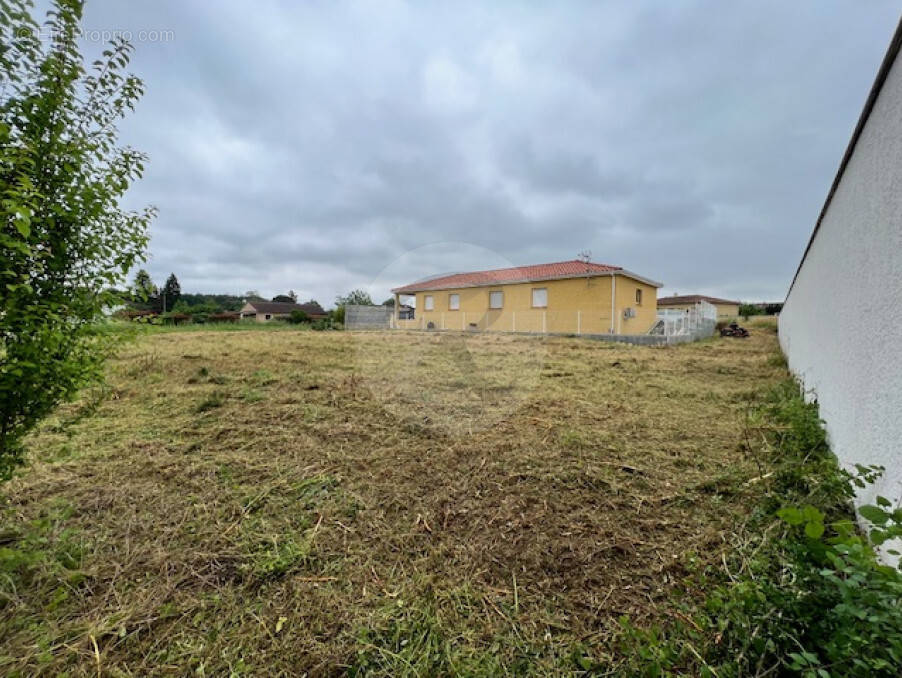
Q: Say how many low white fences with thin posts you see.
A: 1